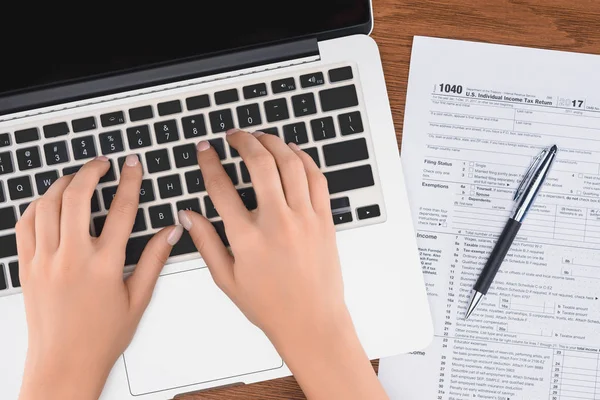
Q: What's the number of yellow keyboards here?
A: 0